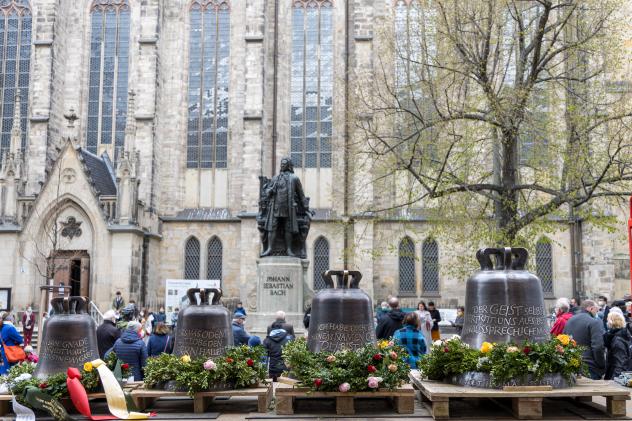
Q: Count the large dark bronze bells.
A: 4